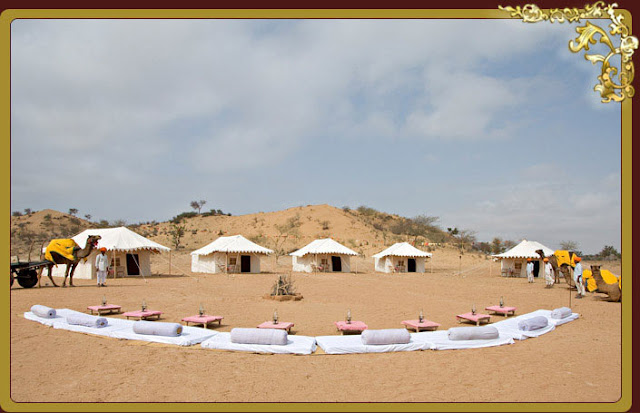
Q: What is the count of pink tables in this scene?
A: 8